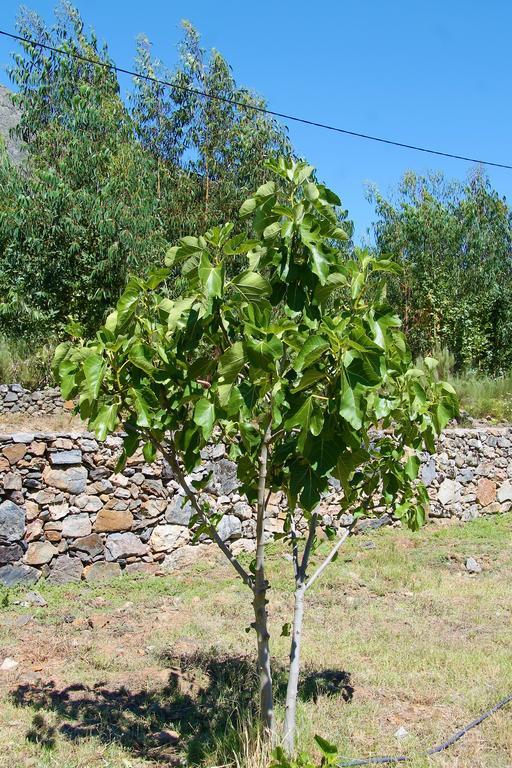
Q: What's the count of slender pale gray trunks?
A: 2